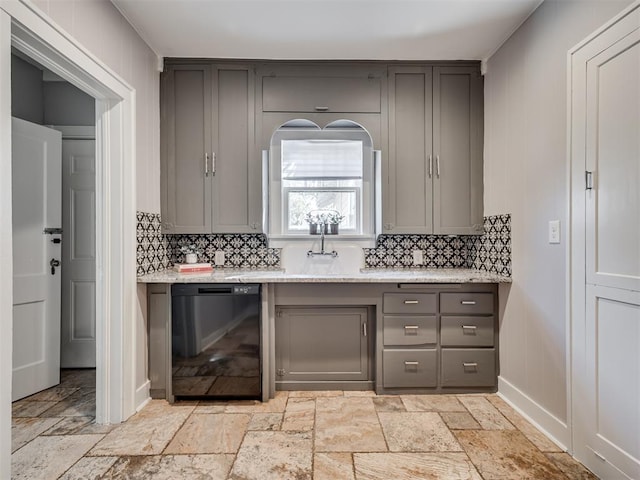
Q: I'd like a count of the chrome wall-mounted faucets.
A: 1